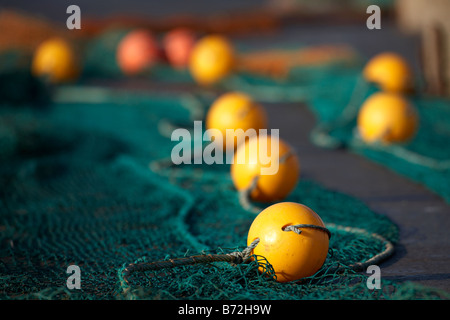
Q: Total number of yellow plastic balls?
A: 7